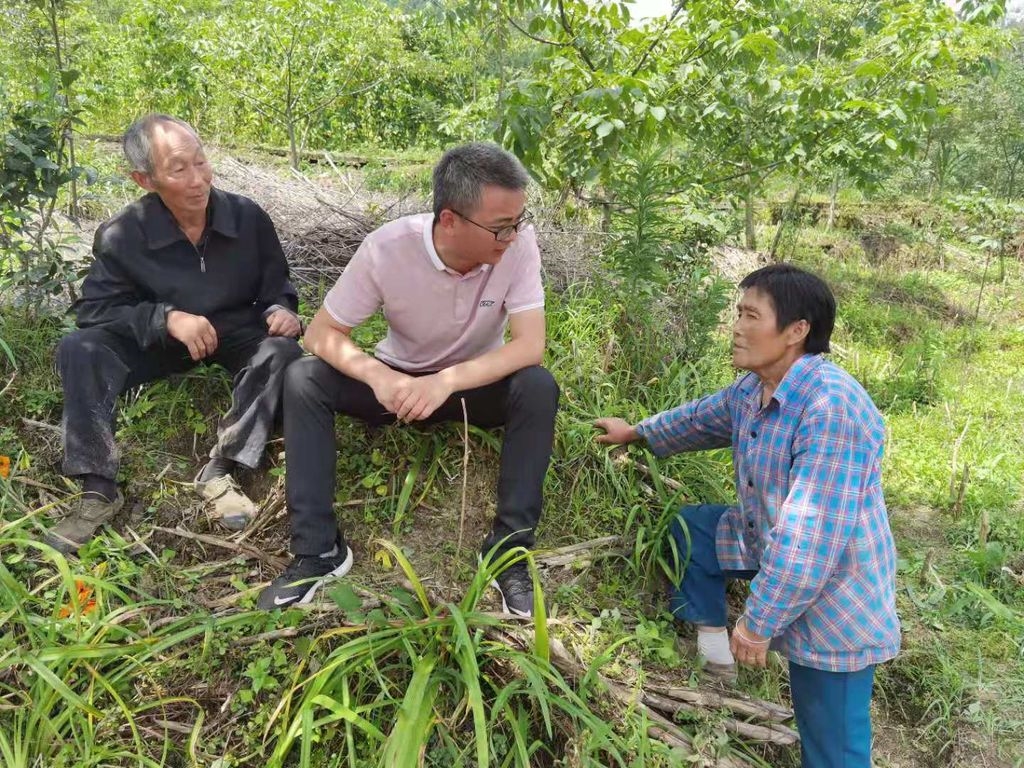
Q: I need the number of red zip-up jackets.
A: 0